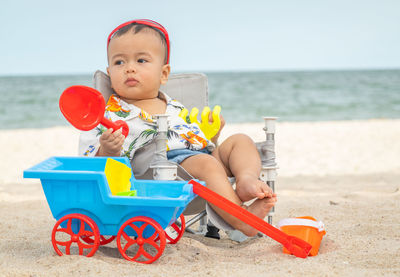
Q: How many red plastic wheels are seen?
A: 4